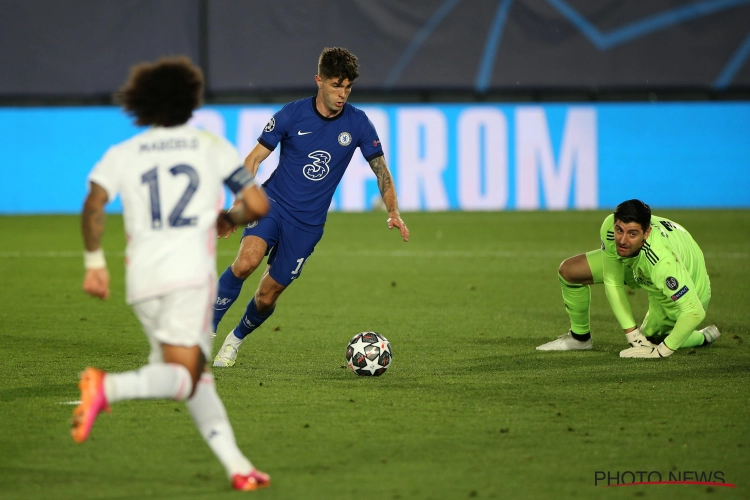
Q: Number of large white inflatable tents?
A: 0